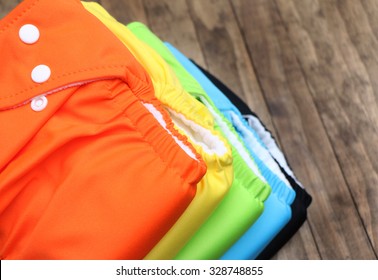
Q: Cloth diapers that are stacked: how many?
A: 5